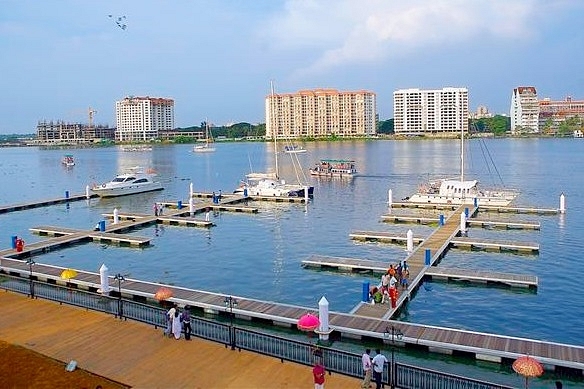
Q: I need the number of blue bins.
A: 11